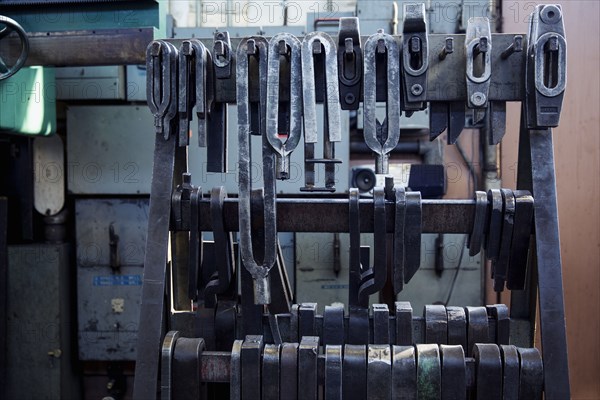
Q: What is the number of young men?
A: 0